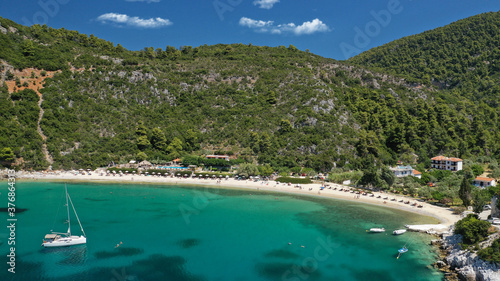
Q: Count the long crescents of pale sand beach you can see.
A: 1